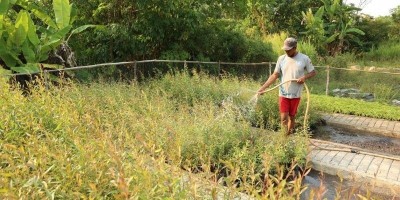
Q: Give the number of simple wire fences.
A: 1